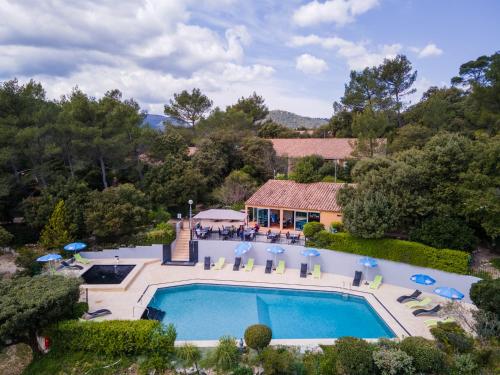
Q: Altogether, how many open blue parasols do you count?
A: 8